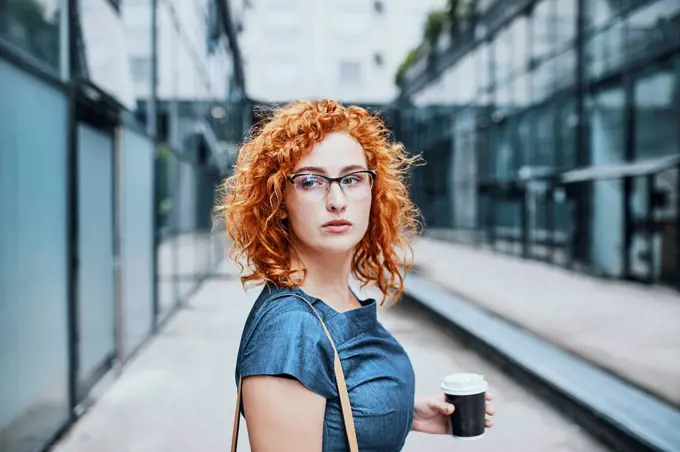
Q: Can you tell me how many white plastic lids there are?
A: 1